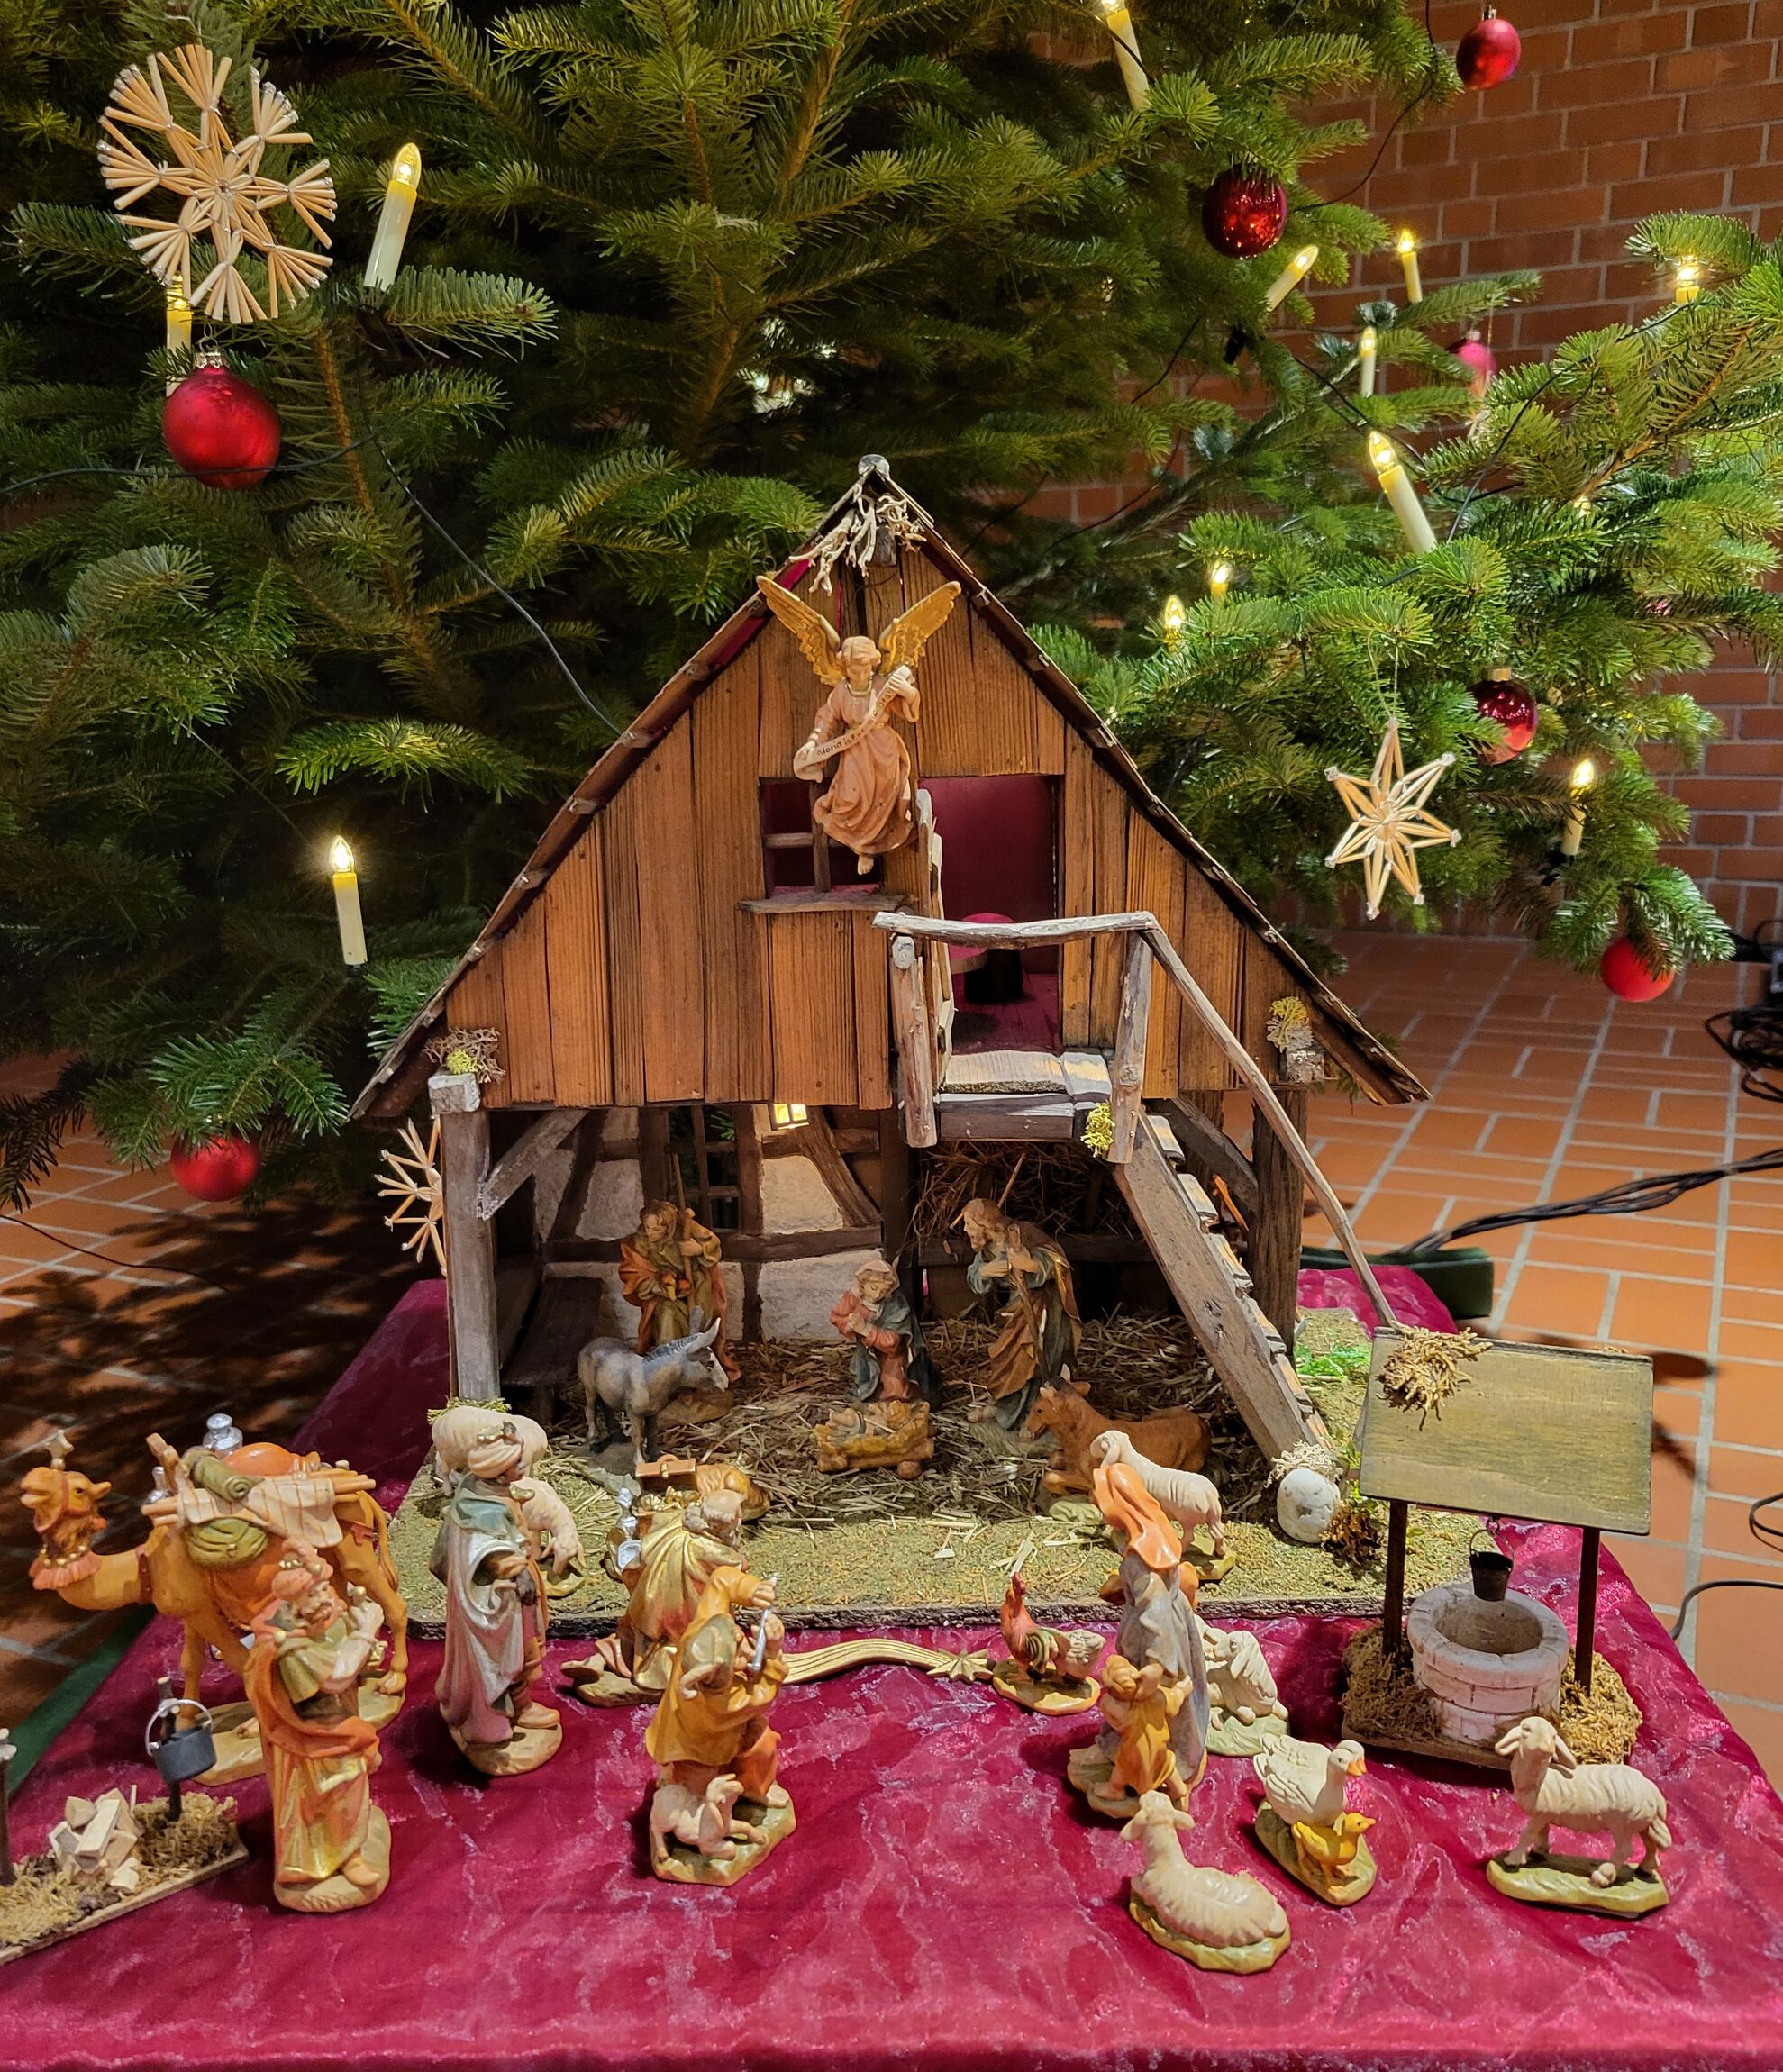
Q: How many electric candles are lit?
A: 12